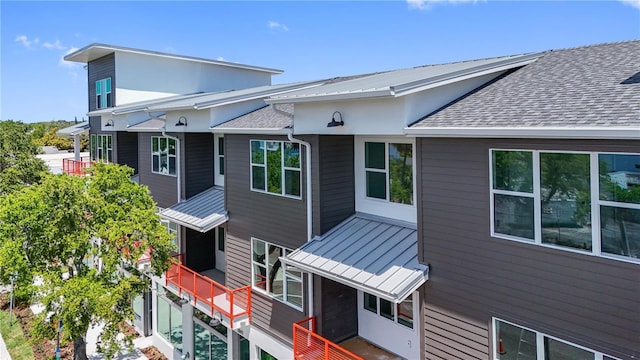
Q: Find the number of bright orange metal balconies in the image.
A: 3